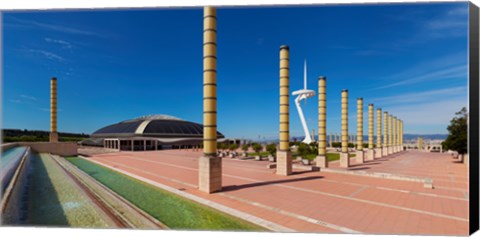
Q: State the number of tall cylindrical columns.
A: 13